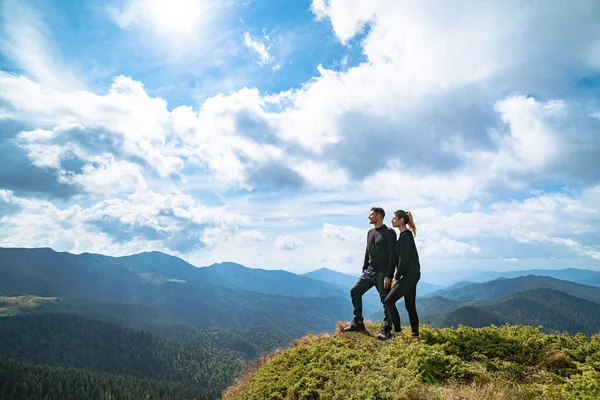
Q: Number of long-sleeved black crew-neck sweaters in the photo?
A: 2